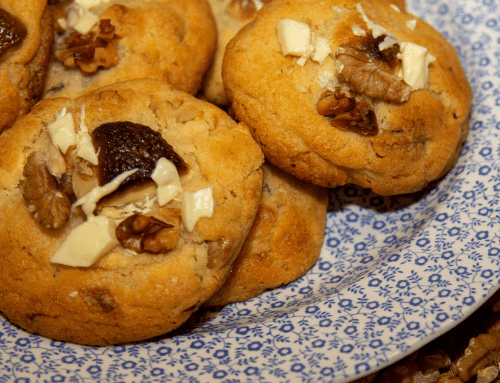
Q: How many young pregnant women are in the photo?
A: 0